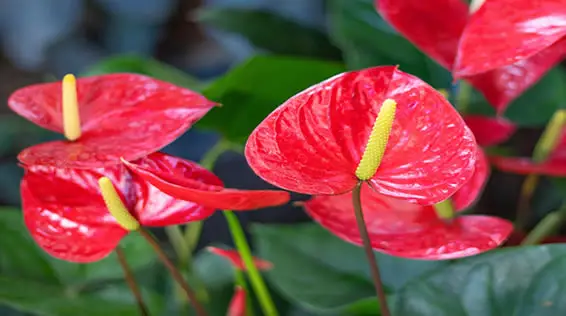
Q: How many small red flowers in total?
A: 2